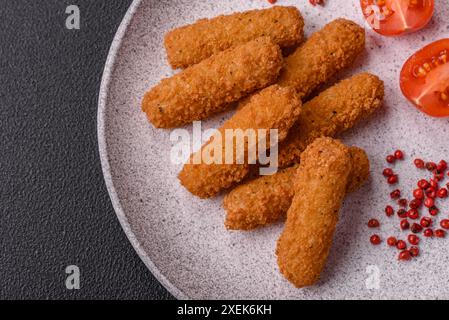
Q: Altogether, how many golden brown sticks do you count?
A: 7